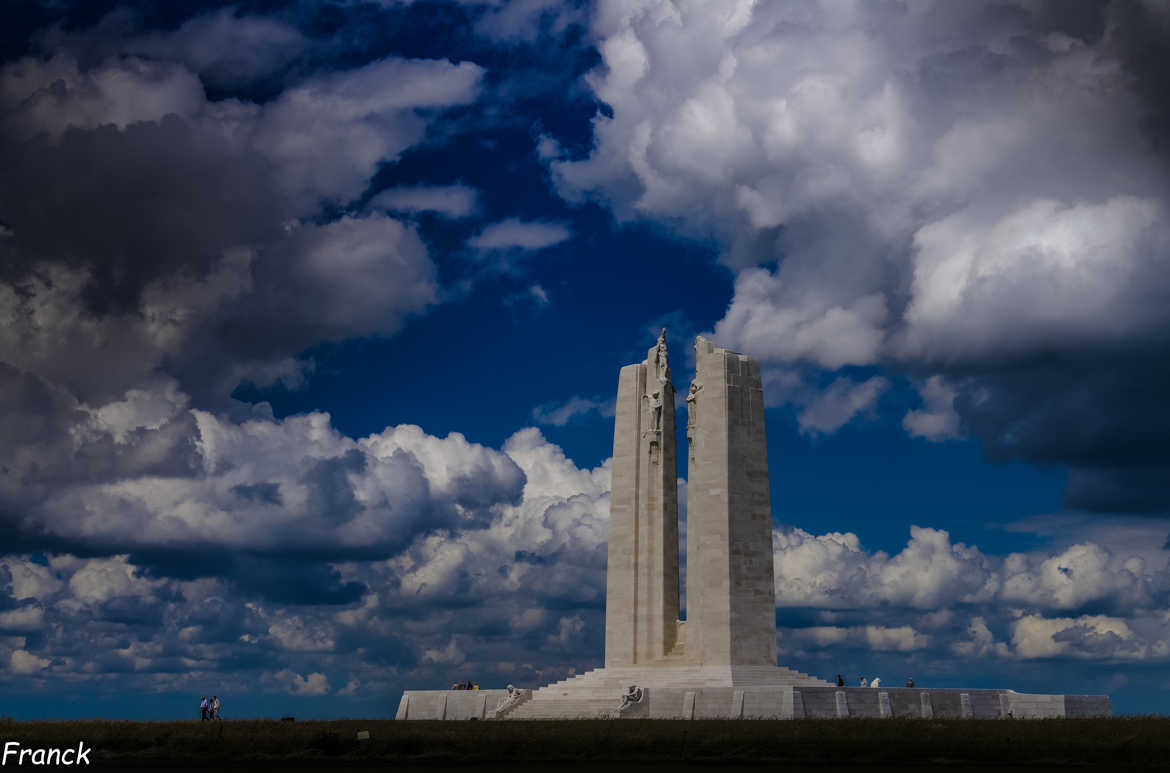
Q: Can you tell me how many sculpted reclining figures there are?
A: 2